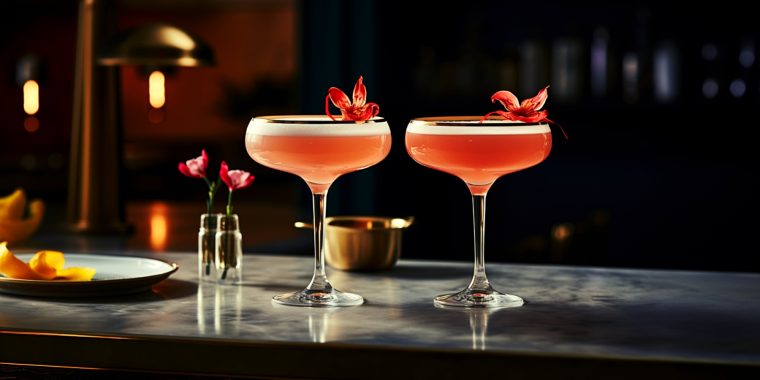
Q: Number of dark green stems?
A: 2